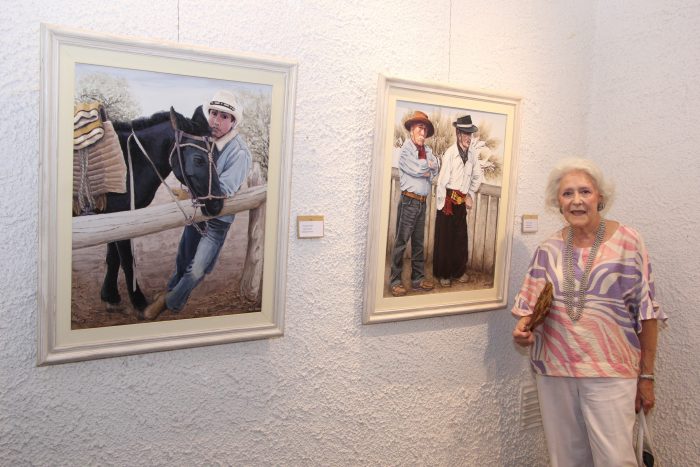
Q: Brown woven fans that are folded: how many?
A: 1